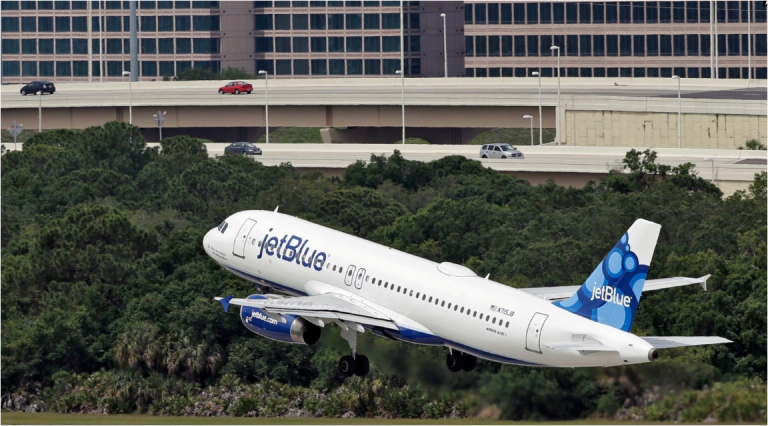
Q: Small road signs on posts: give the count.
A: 2